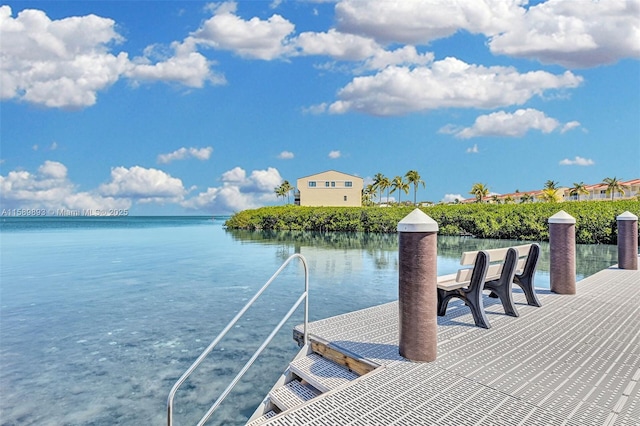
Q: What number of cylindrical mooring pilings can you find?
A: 3